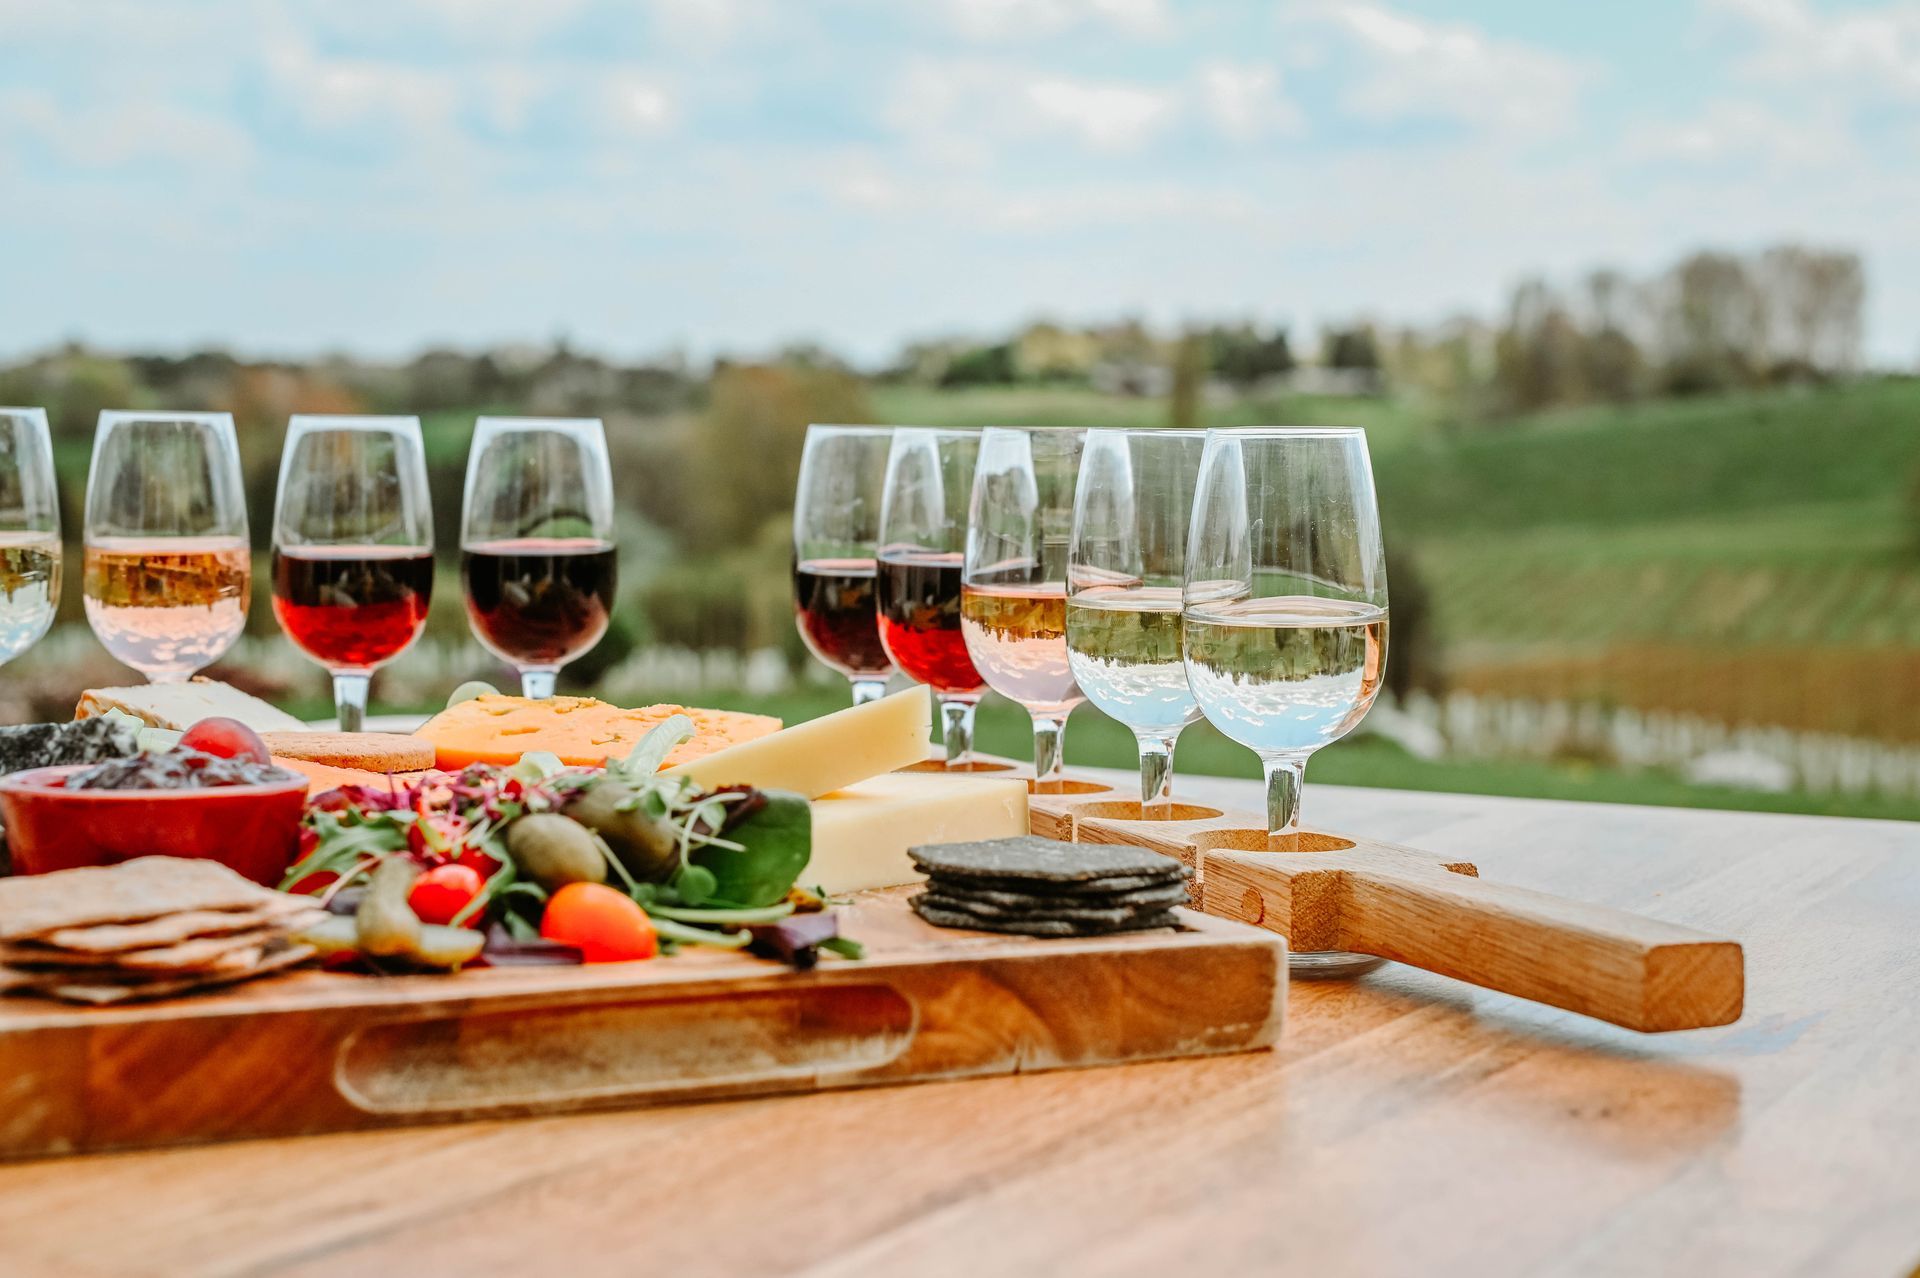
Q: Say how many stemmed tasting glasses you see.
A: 9